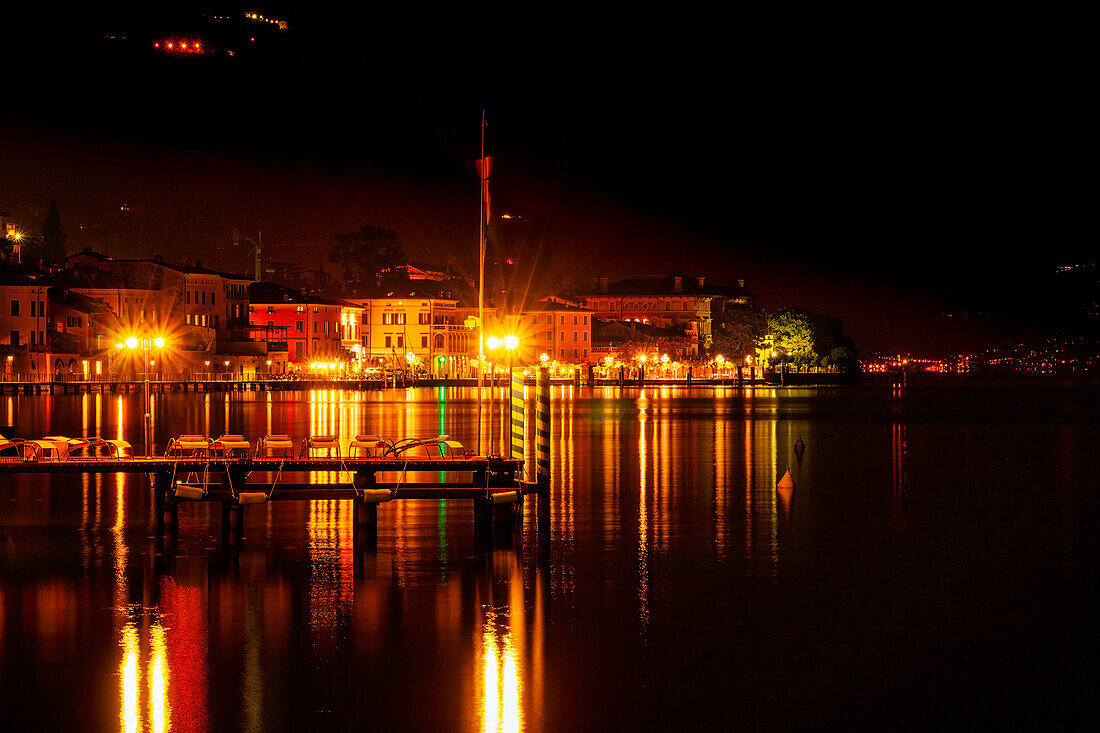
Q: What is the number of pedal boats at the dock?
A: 0